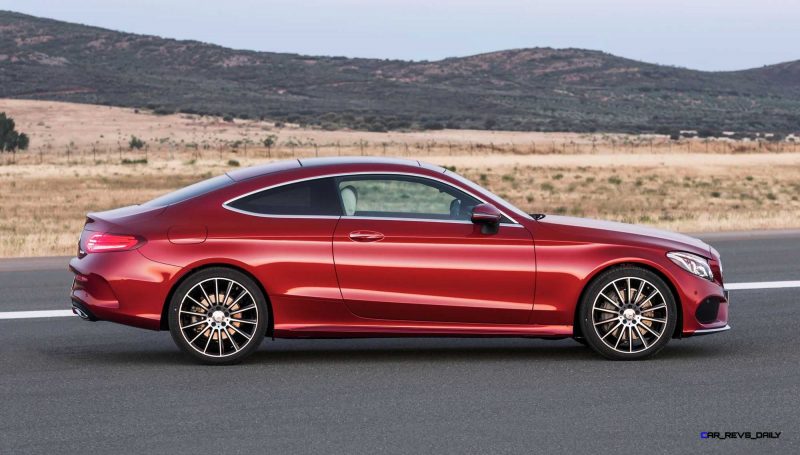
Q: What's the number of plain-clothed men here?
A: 0